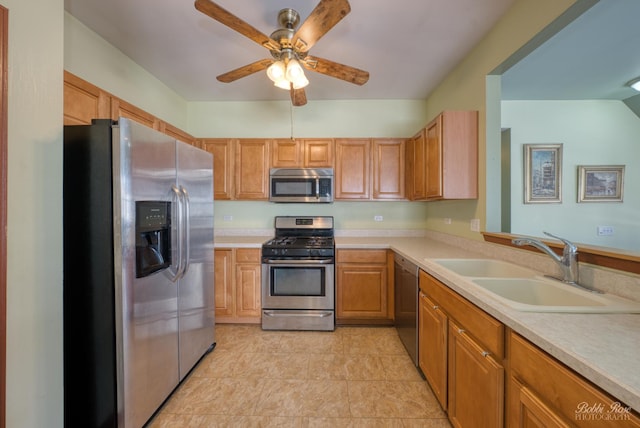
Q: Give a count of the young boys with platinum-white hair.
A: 0